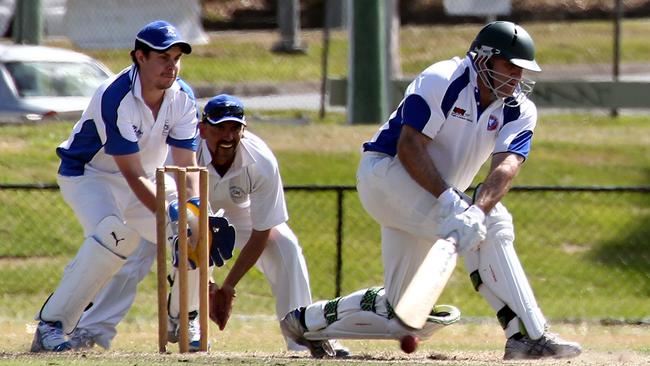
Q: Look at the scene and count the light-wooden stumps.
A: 3